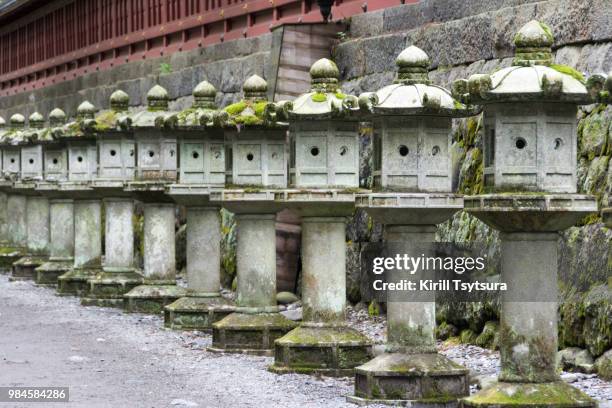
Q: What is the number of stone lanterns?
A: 12